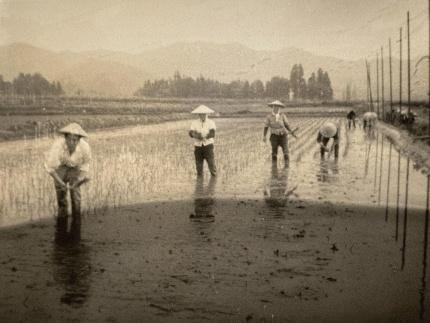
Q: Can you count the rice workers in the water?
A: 6